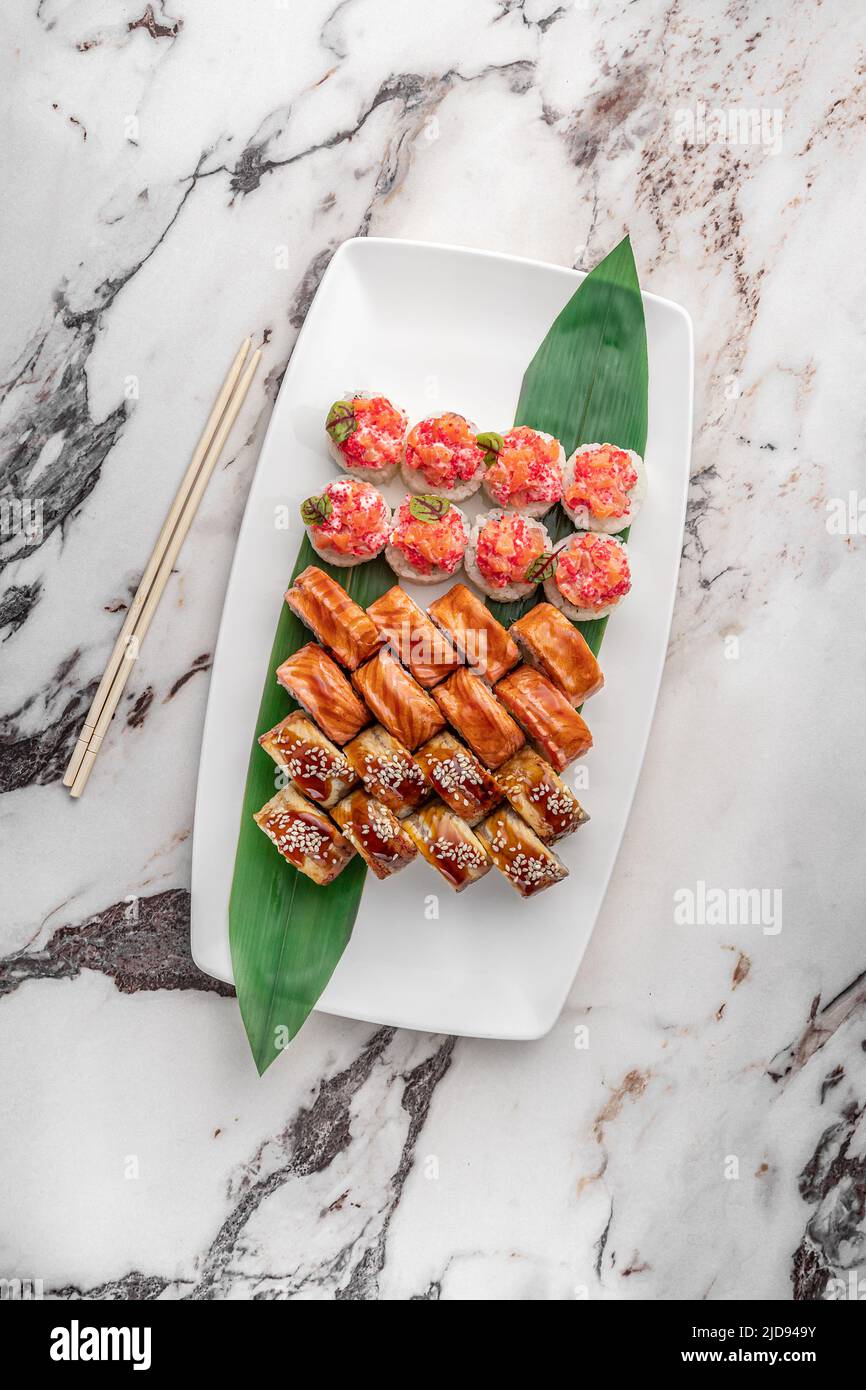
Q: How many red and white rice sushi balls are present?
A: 8